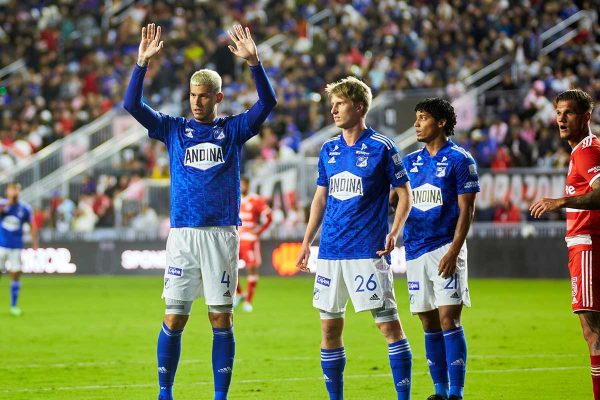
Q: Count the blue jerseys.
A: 4